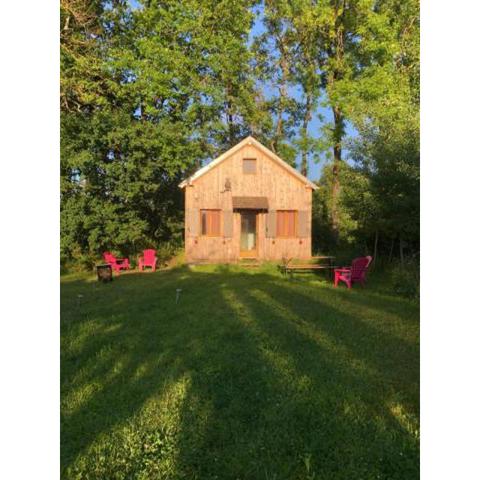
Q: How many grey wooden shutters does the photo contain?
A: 4